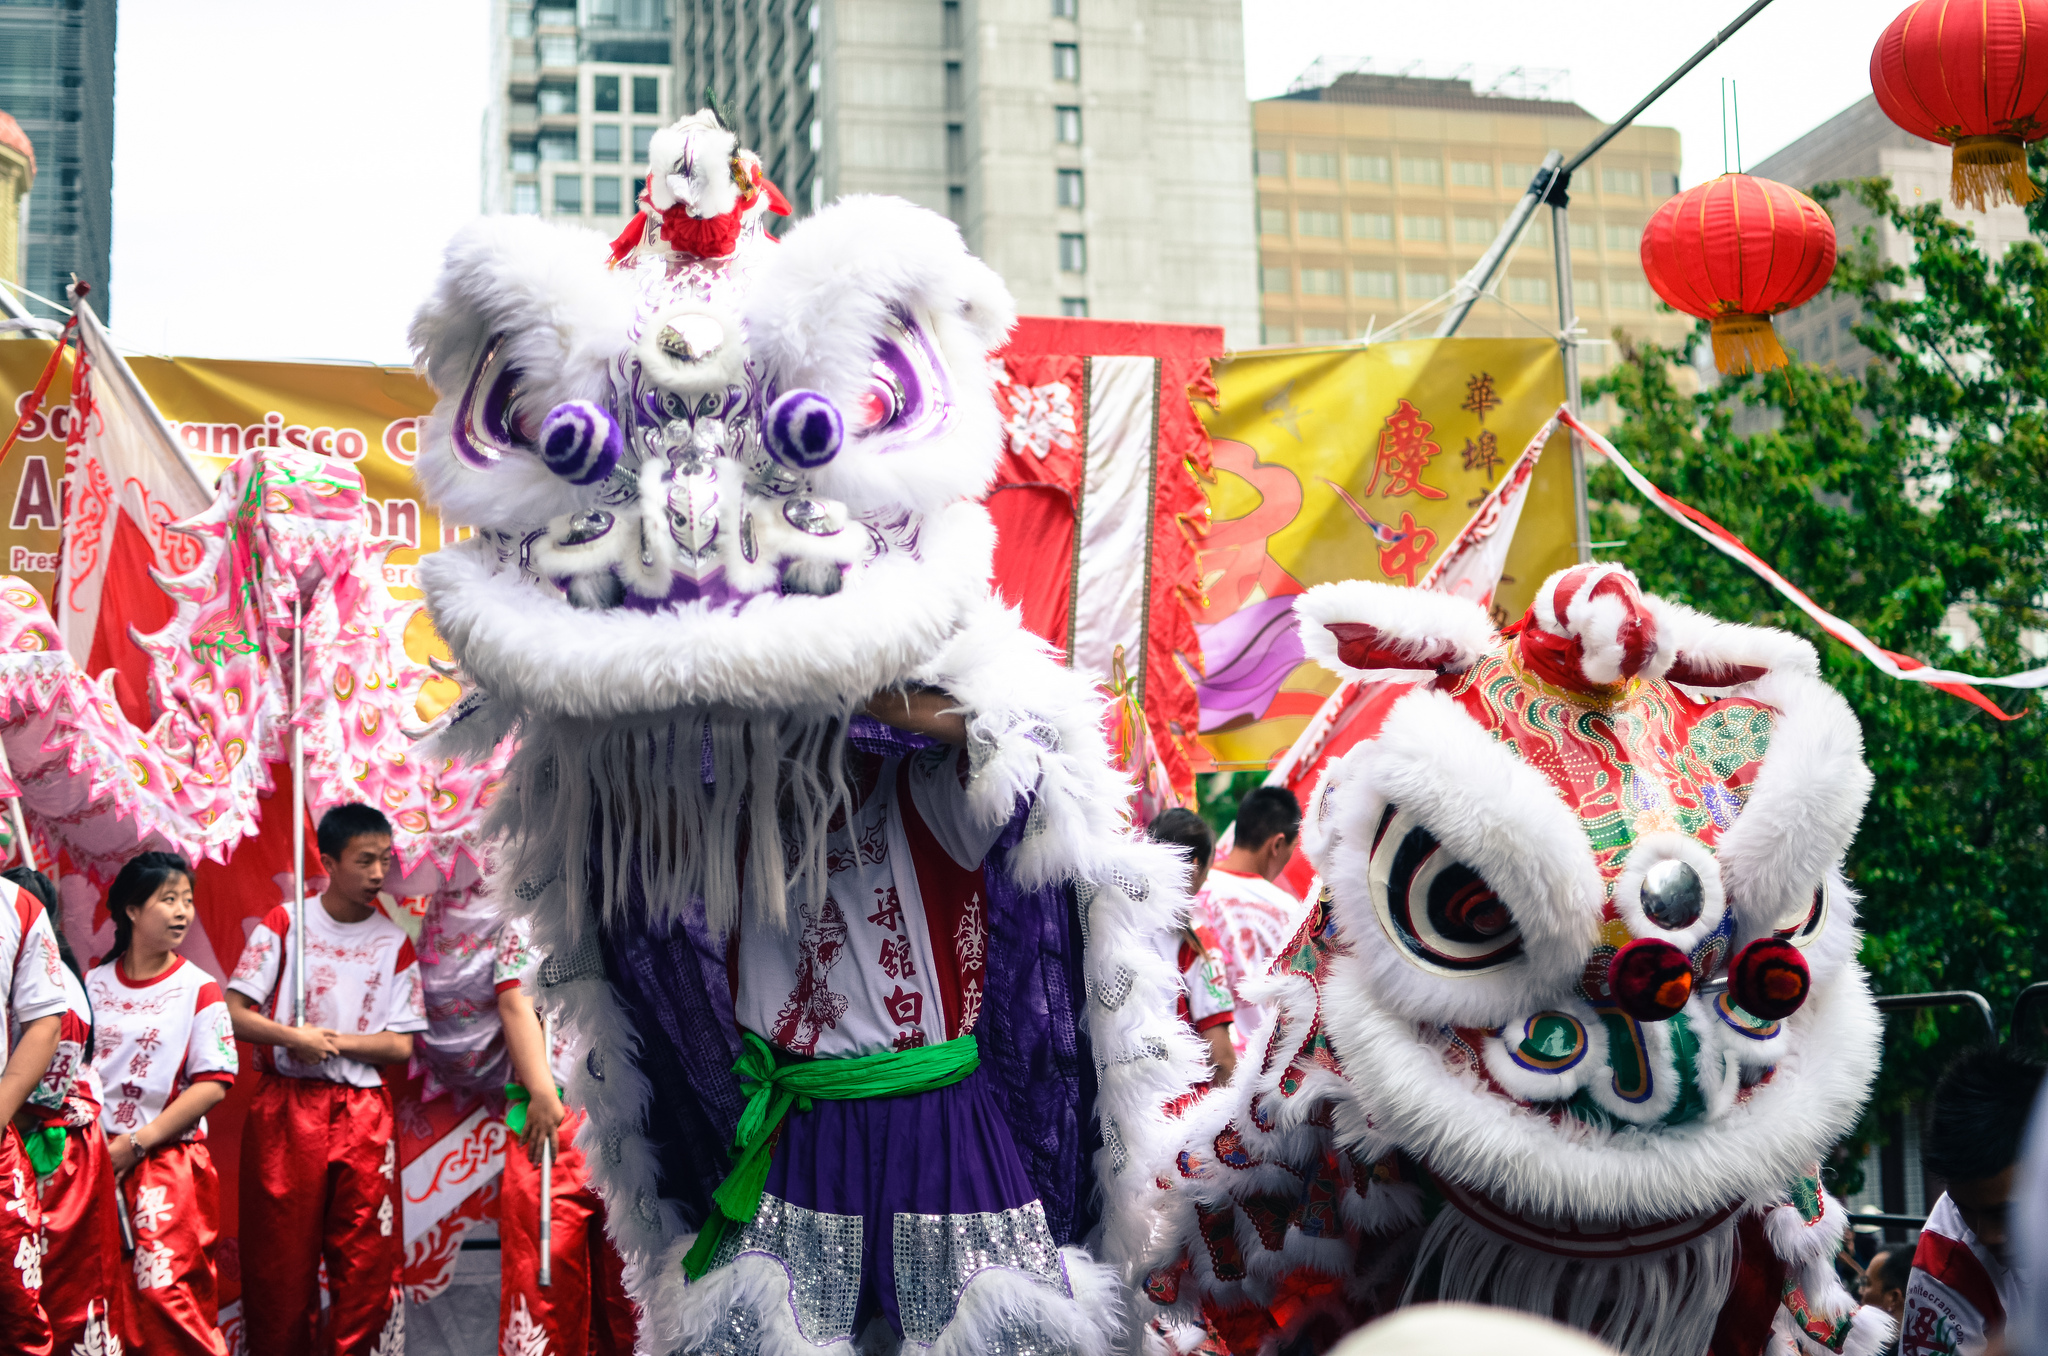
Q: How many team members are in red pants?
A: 5